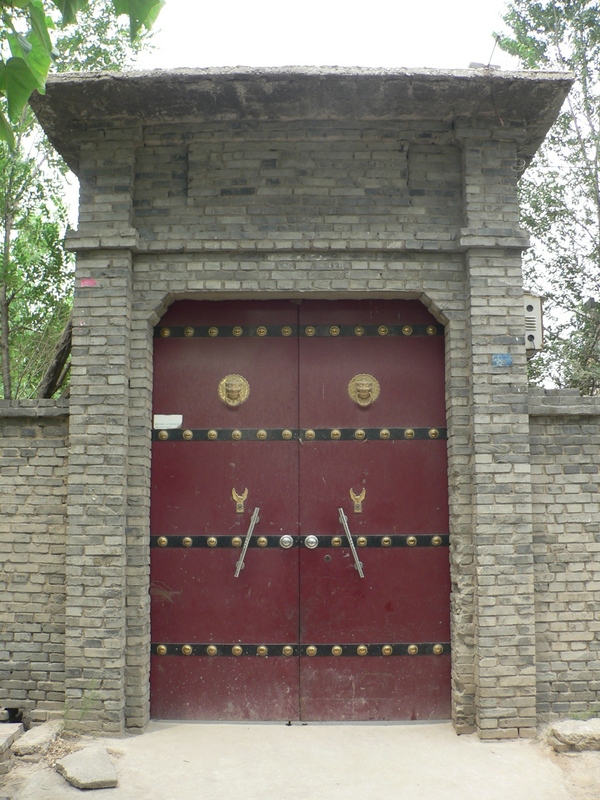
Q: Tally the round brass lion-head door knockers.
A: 2